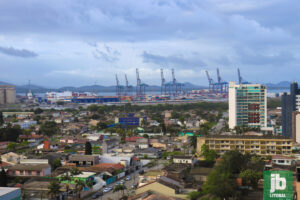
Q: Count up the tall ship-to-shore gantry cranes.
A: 8